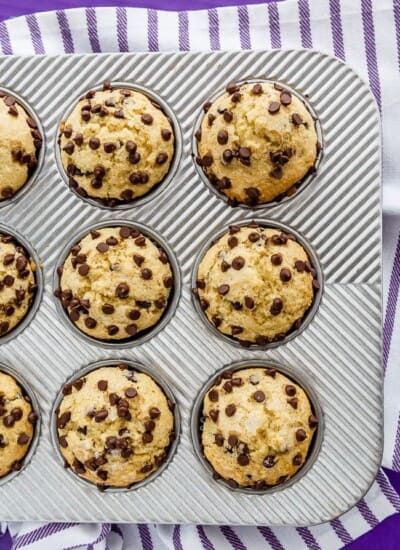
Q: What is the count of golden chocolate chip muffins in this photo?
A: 9